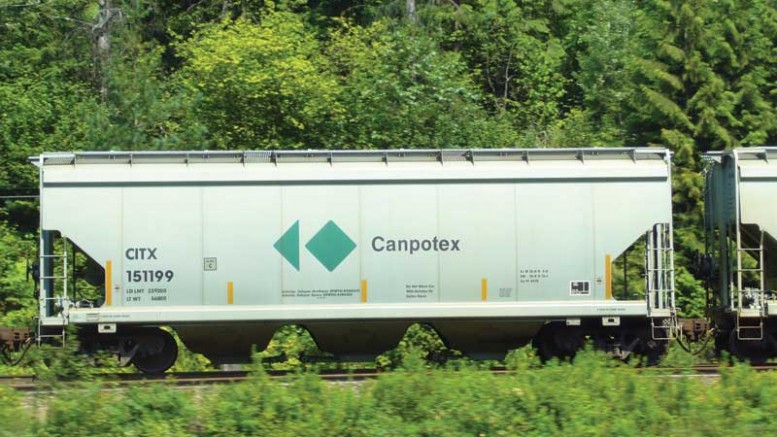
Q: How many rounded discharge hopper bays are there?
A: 3